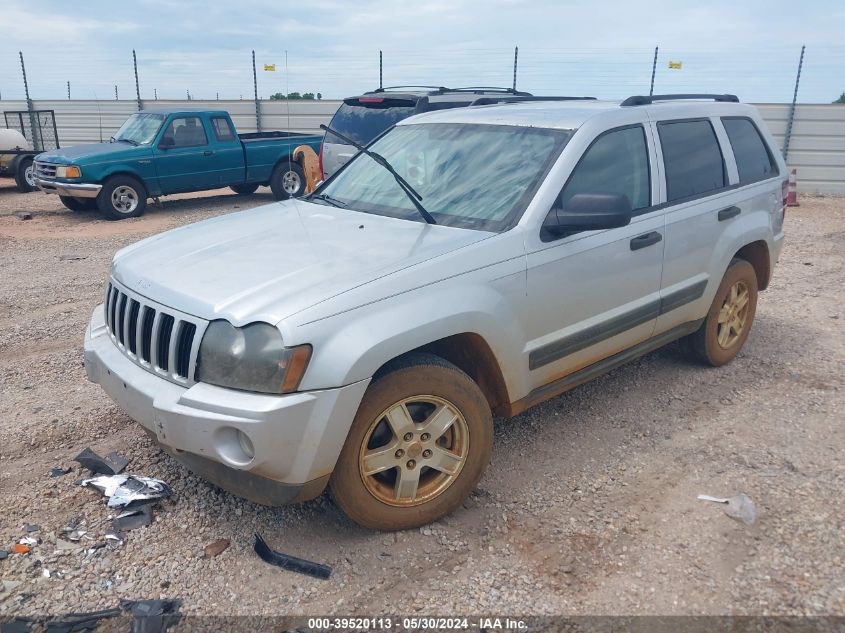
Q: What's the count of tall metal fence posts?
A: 7